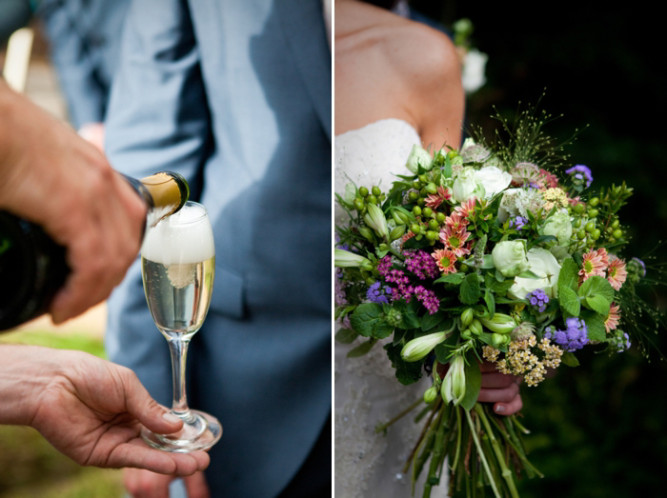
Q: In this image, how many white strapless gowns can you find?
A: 1